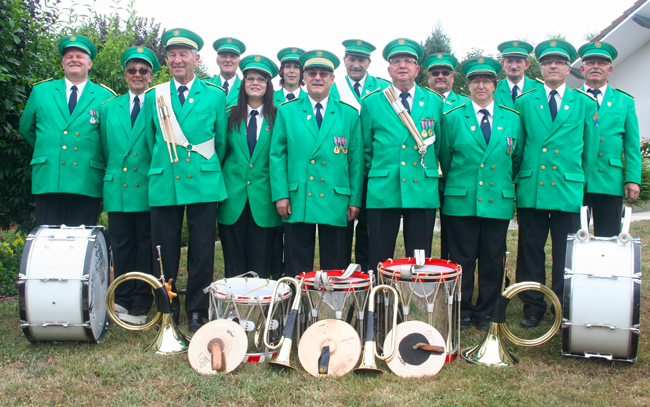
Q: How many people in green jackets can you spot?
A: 14